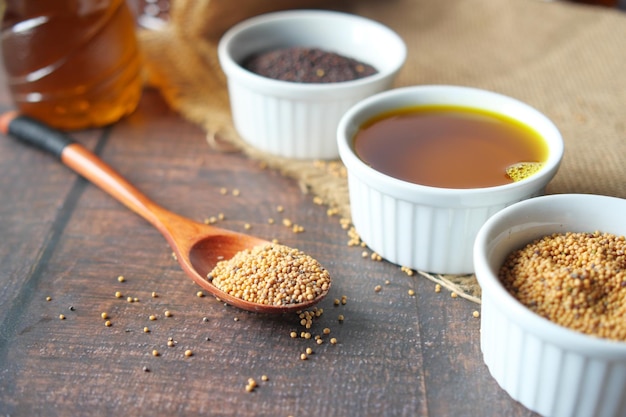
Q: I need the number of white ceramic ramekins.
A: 3